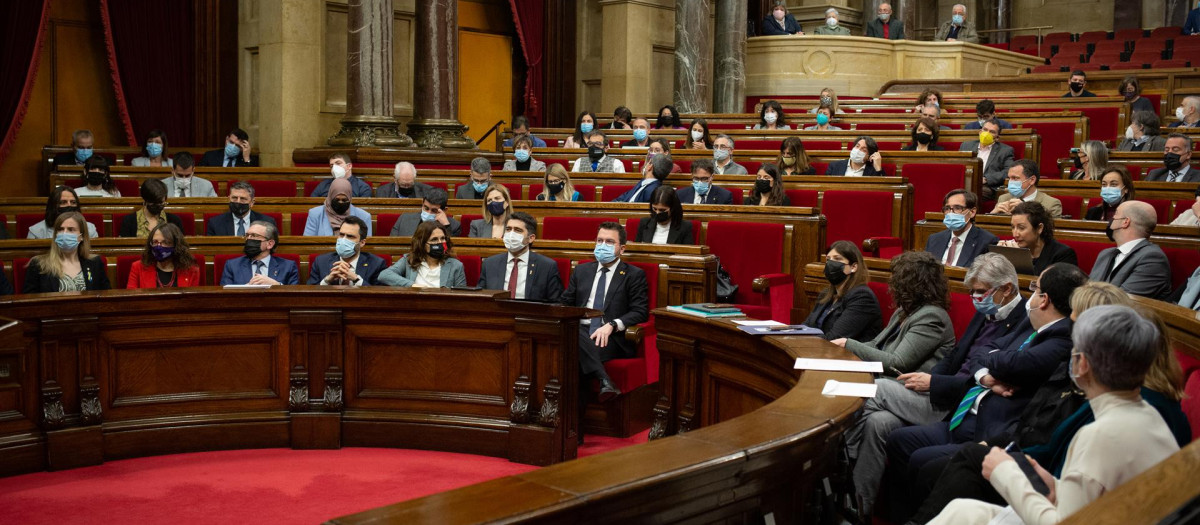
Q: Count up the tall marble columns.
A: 4